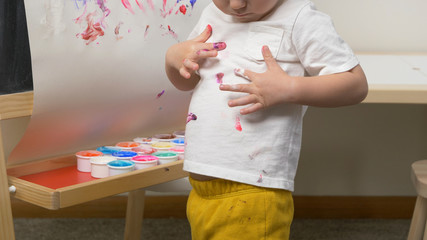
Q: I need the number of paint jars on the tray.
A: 15